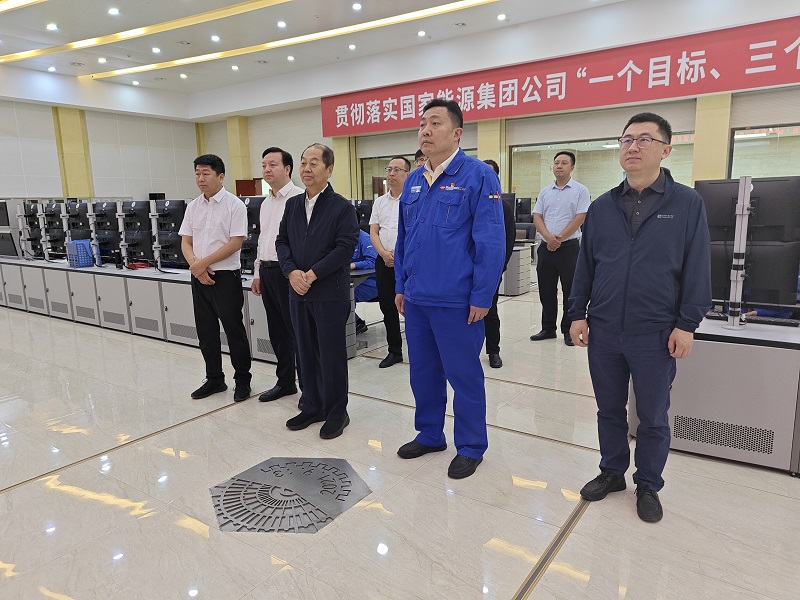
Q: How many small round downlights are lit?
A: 15